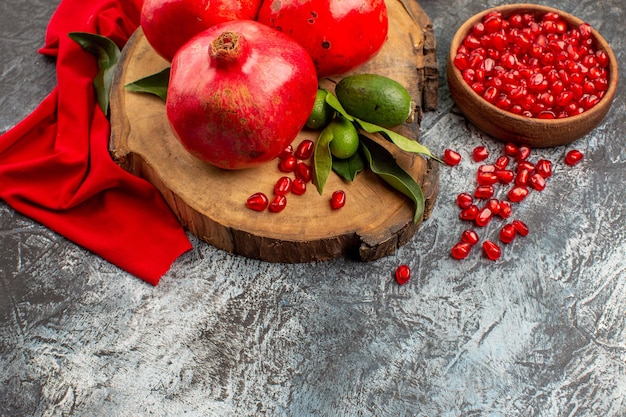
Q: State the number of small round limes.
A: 2